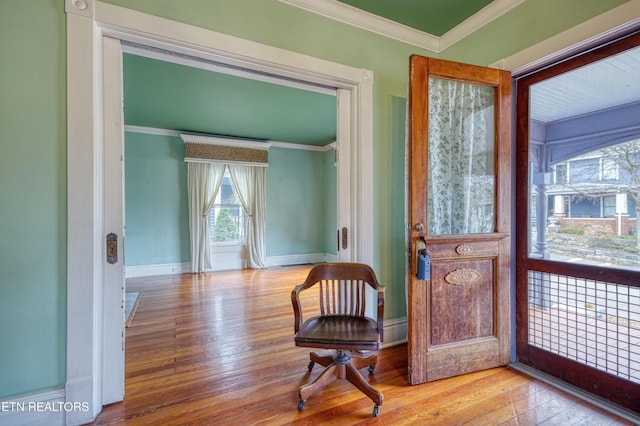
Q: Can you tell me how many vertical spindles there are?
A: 8